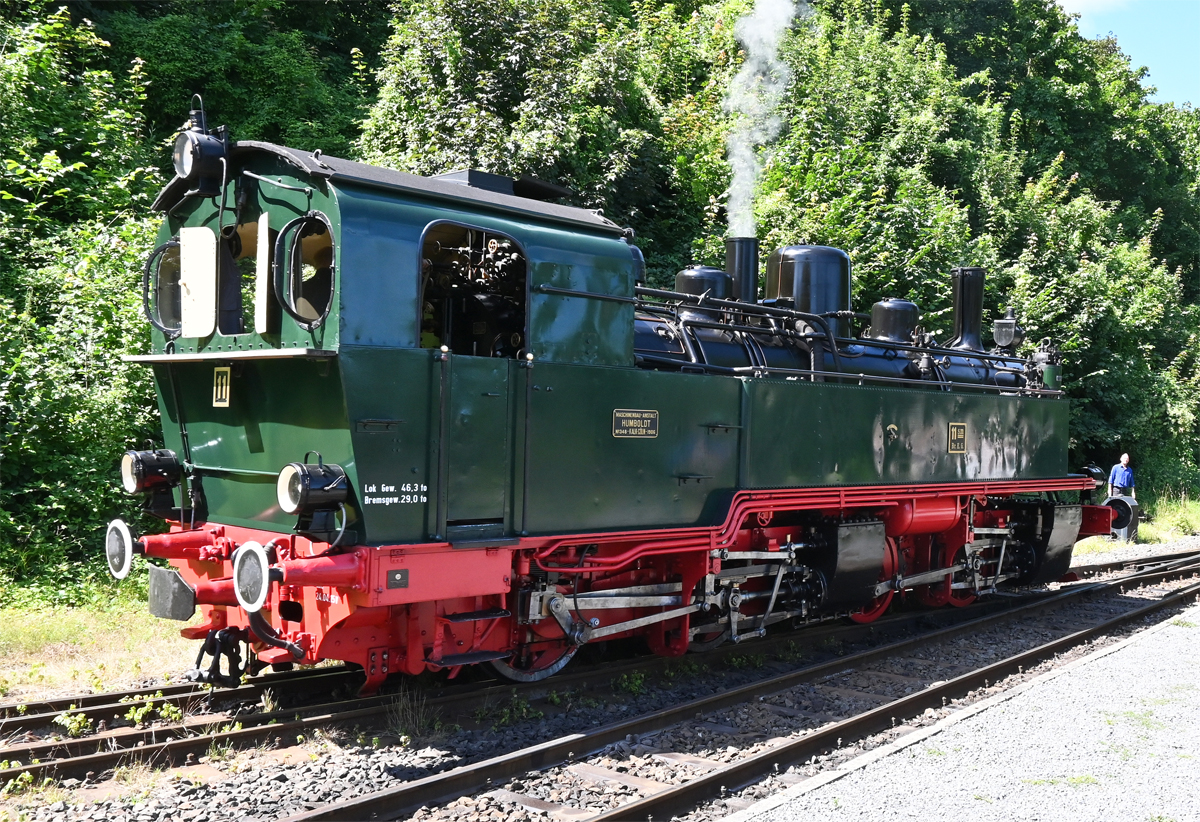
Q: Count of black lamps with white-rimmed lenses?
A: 3